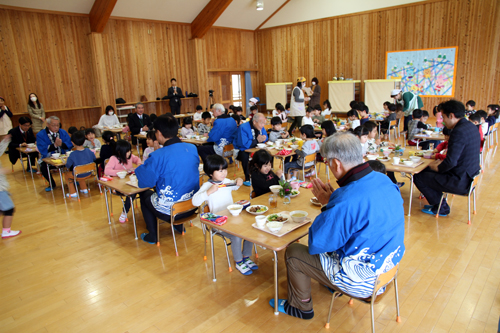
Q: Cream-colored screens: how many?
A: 3